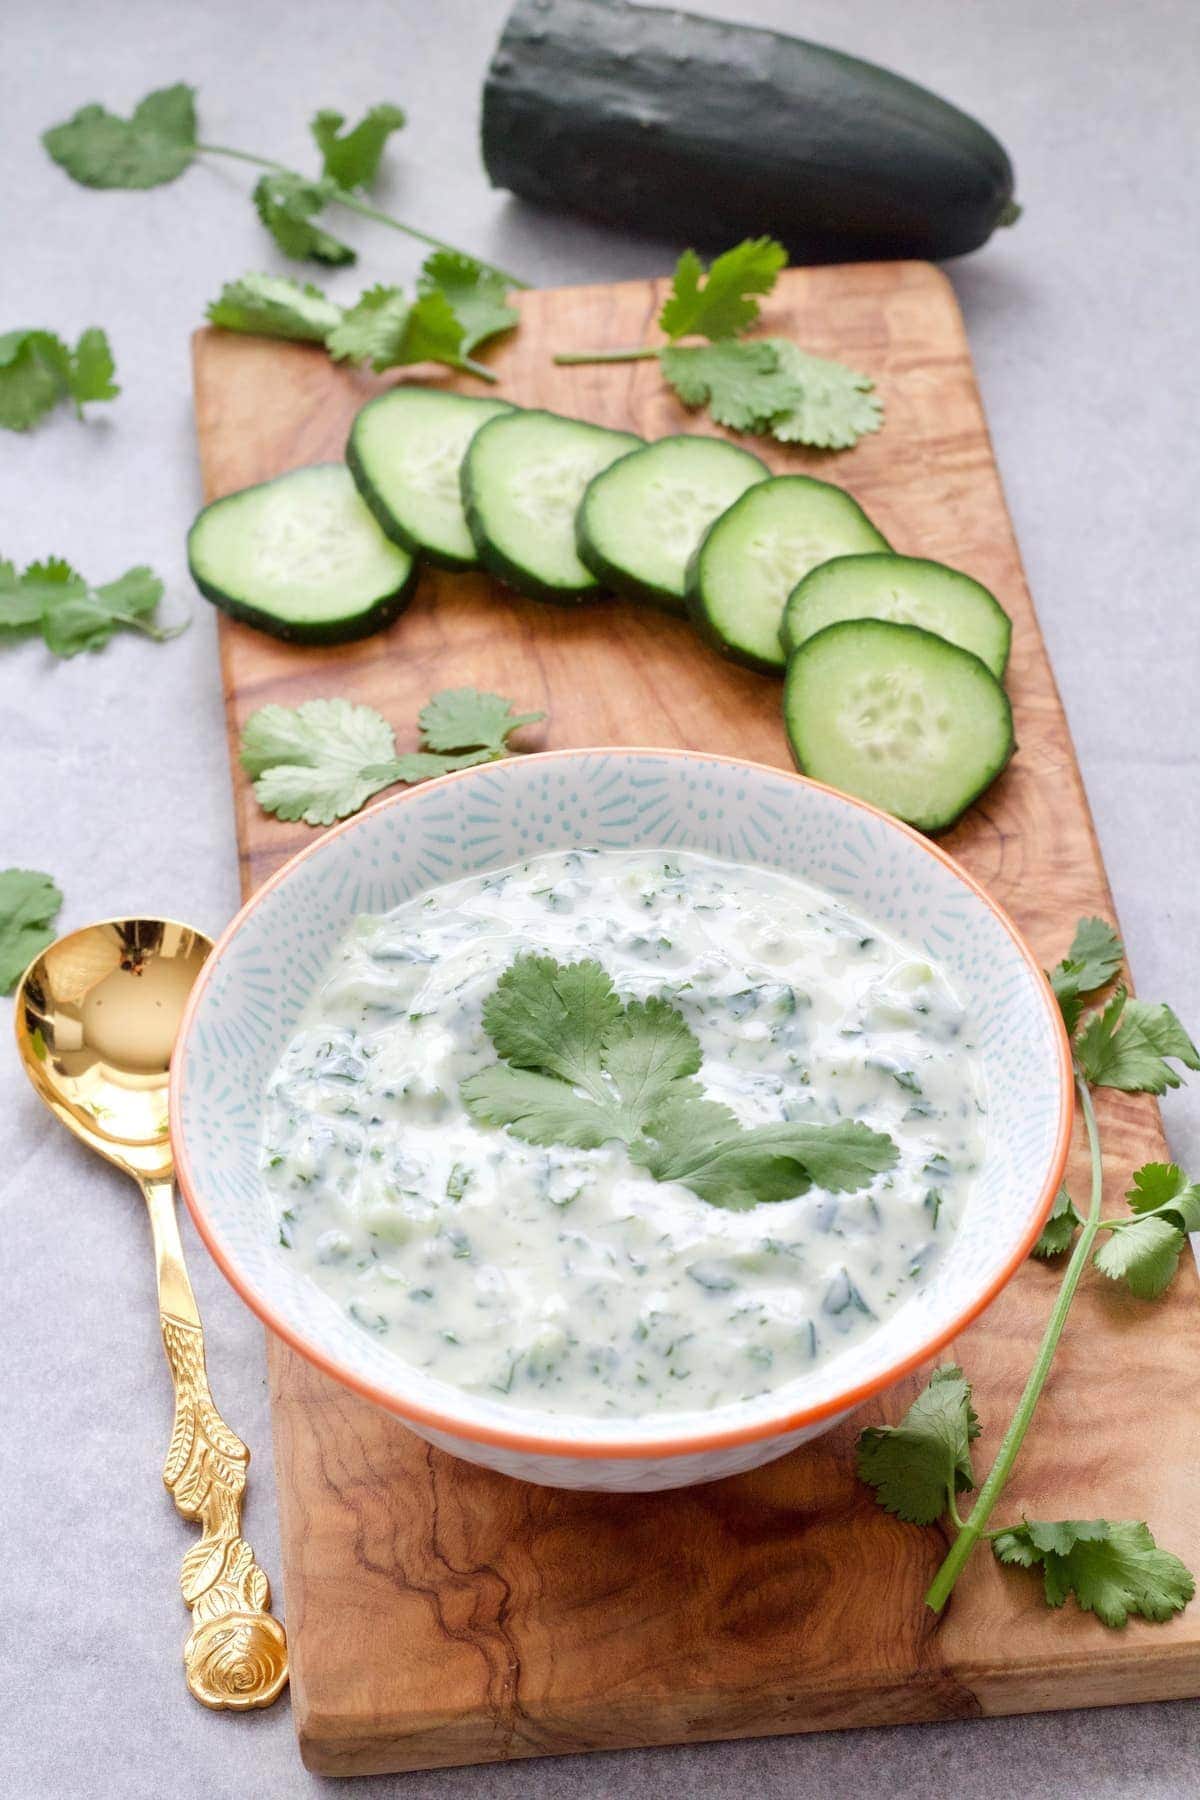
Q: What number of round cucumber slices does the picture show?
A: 7